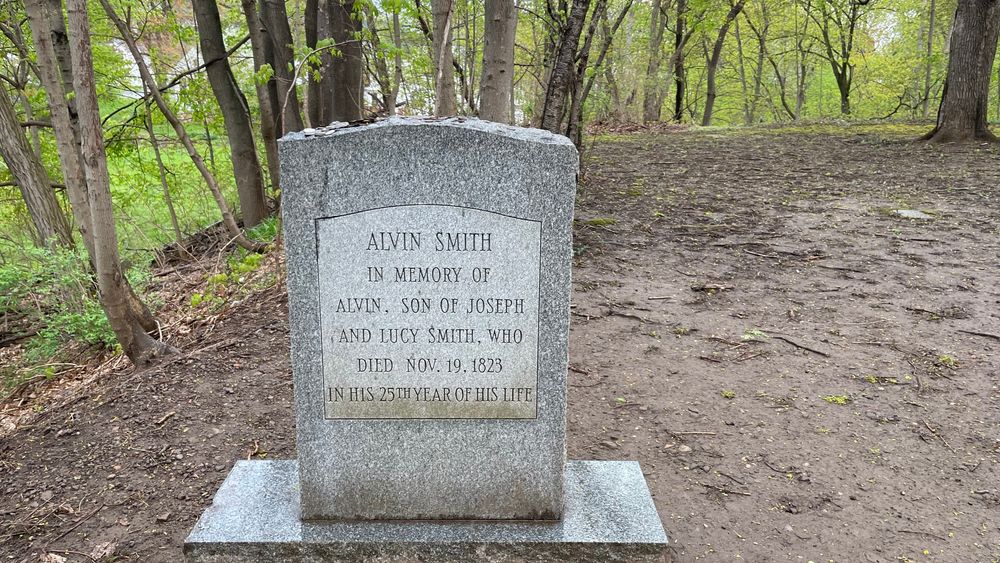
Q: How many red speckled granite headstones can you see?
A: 0